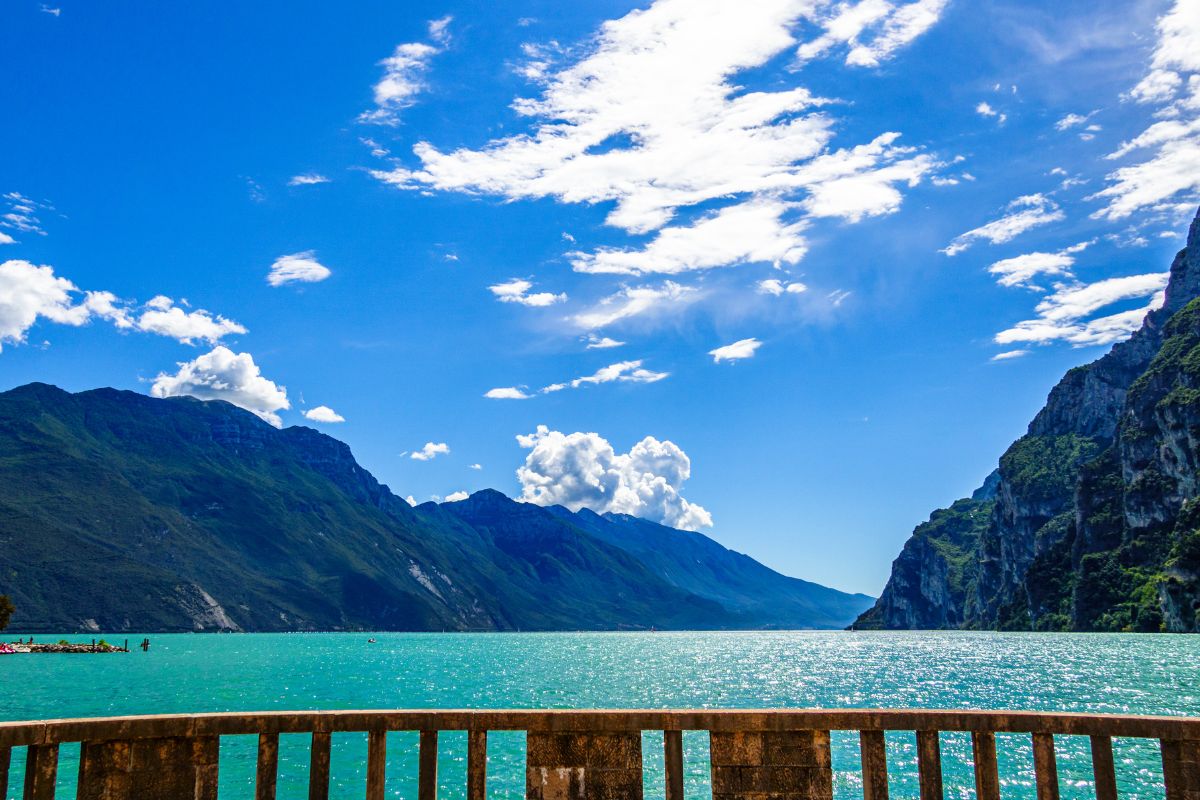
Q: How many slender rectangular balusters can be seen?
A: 12